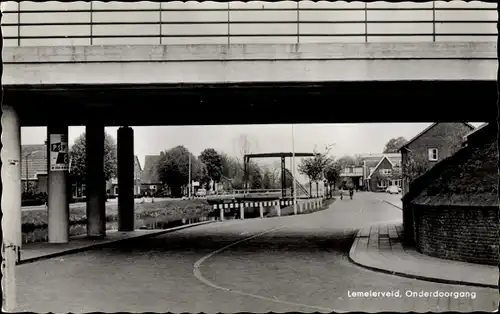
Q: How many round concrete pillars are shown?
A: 4